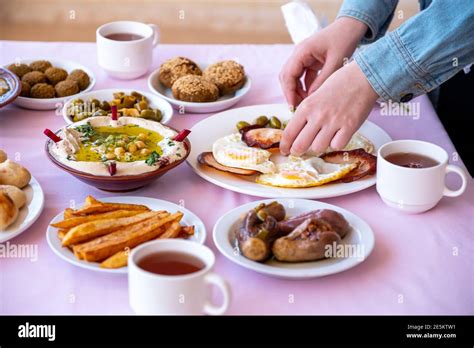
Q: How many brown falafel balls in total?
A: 11